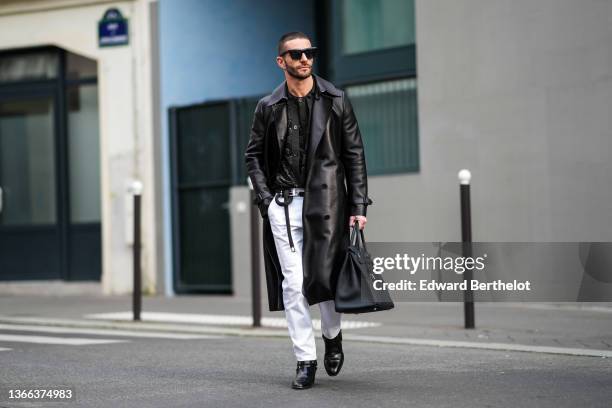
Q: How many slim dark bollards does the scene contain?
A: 3